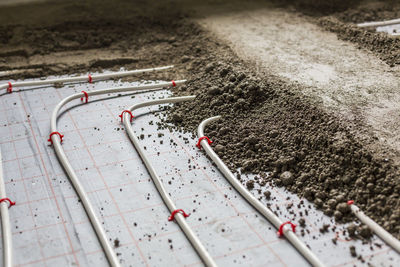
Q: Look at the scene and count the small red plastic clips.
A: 11